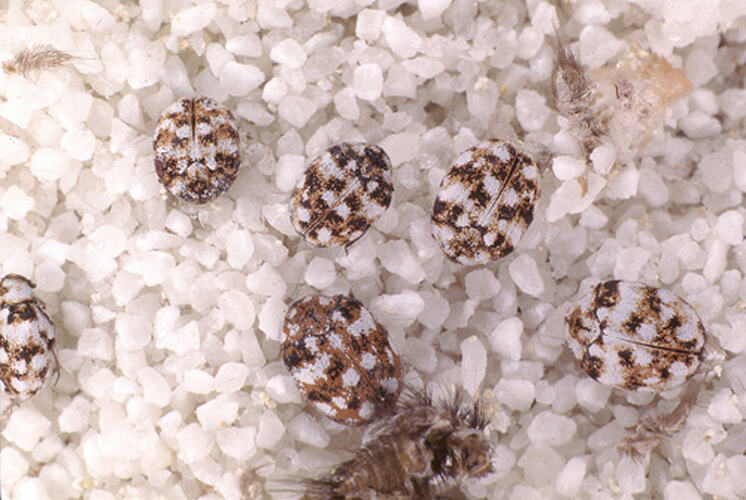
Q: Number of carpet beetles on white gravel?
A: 6